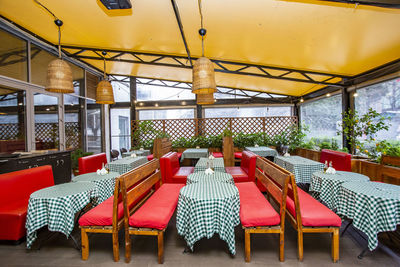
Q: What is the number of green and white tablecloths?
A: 12